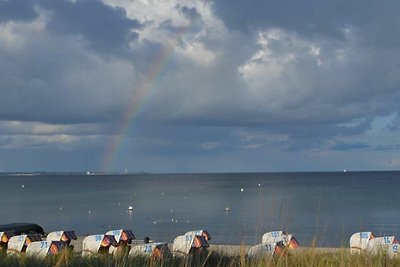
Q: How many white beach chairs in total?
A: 15